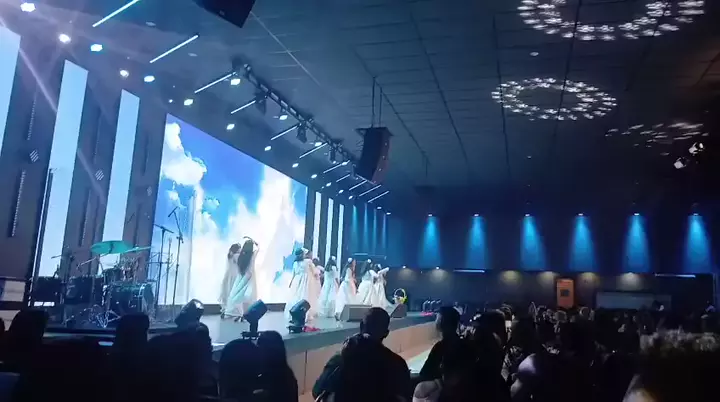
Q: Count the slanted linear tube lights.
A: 11